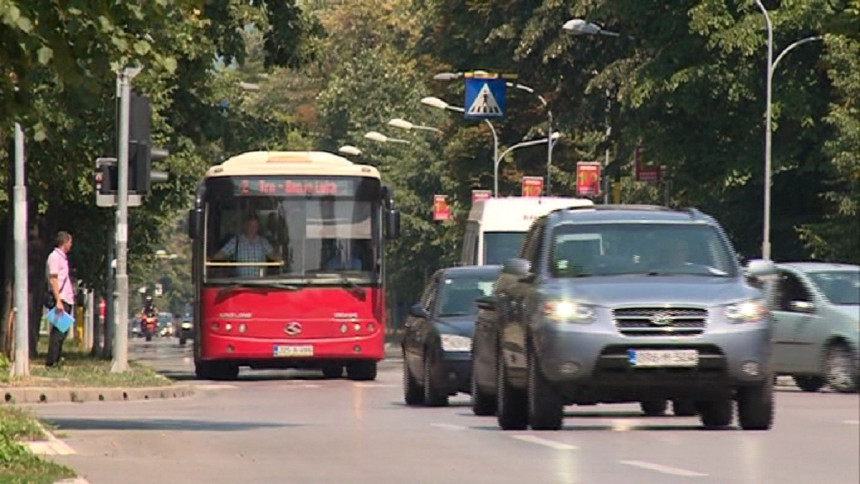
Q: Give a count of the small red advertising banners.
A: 5